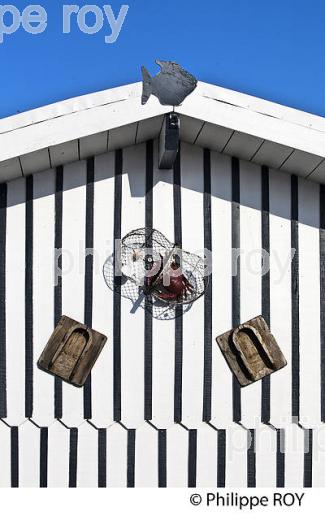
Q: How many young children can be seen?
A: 0